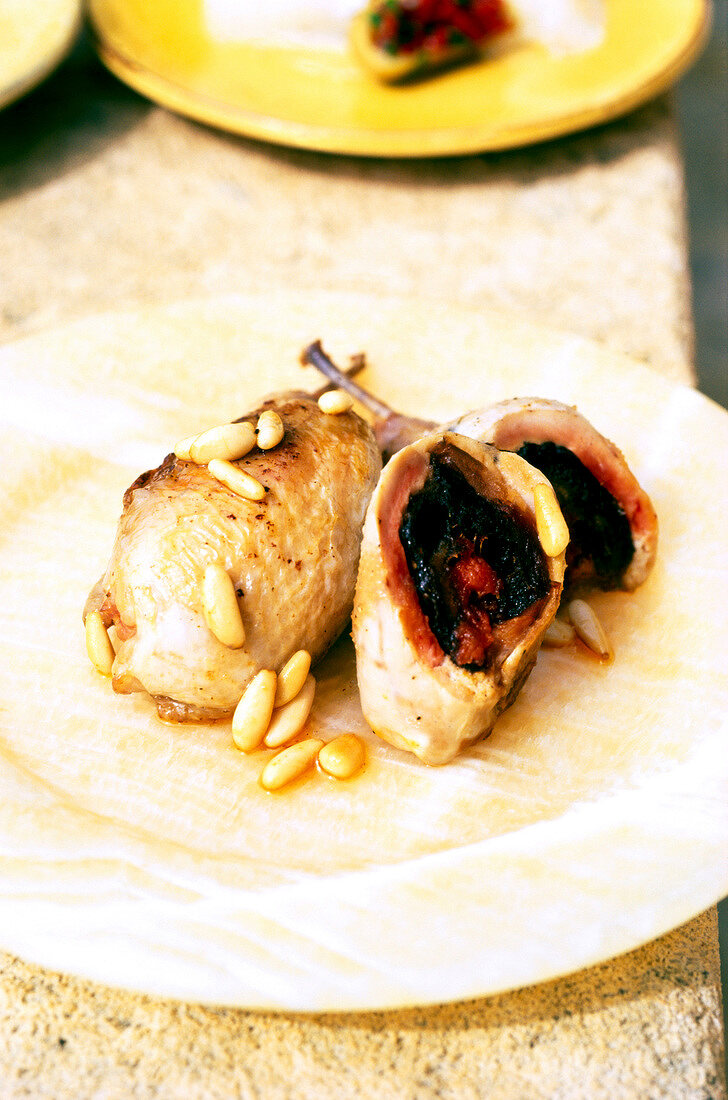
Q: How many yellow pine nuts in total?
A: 15